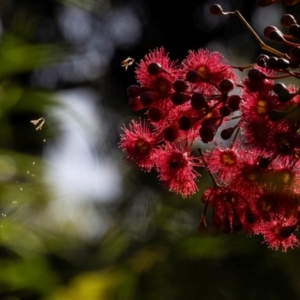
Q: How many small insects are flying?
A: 2